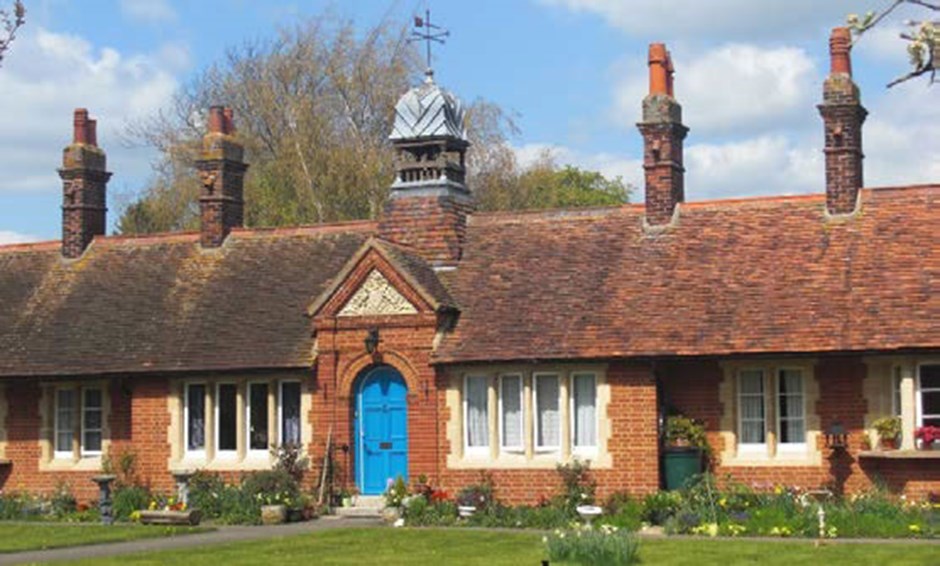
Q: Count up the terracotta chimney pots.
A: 7